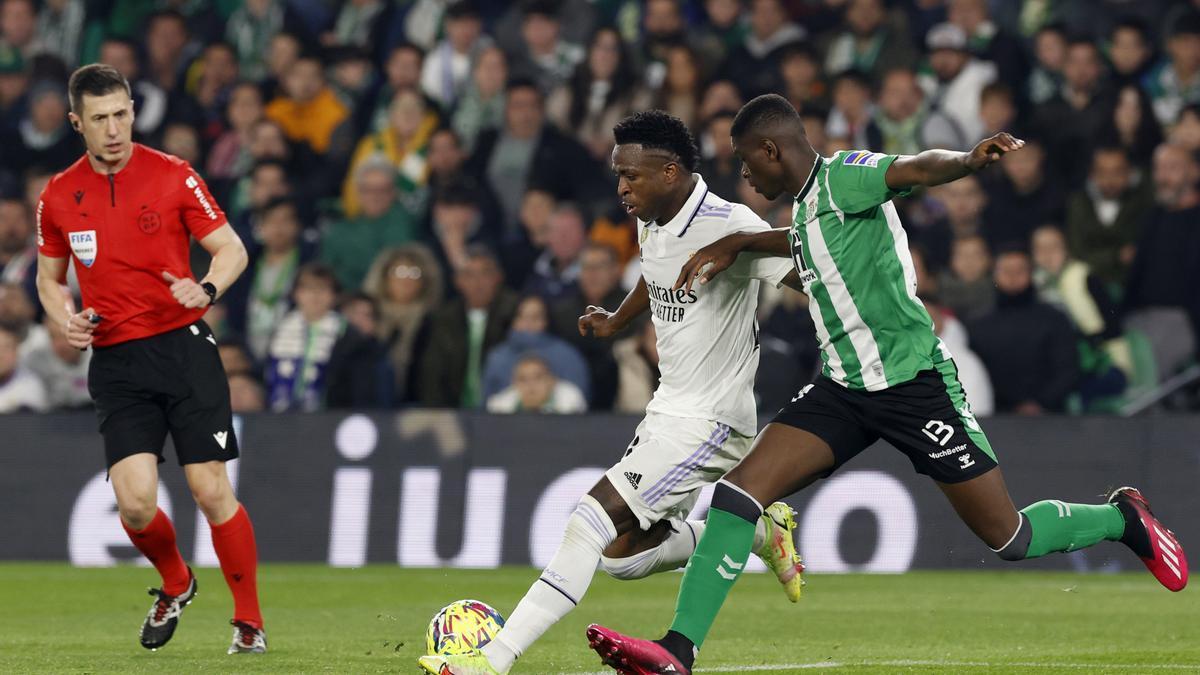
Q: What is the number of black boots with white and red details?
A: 2